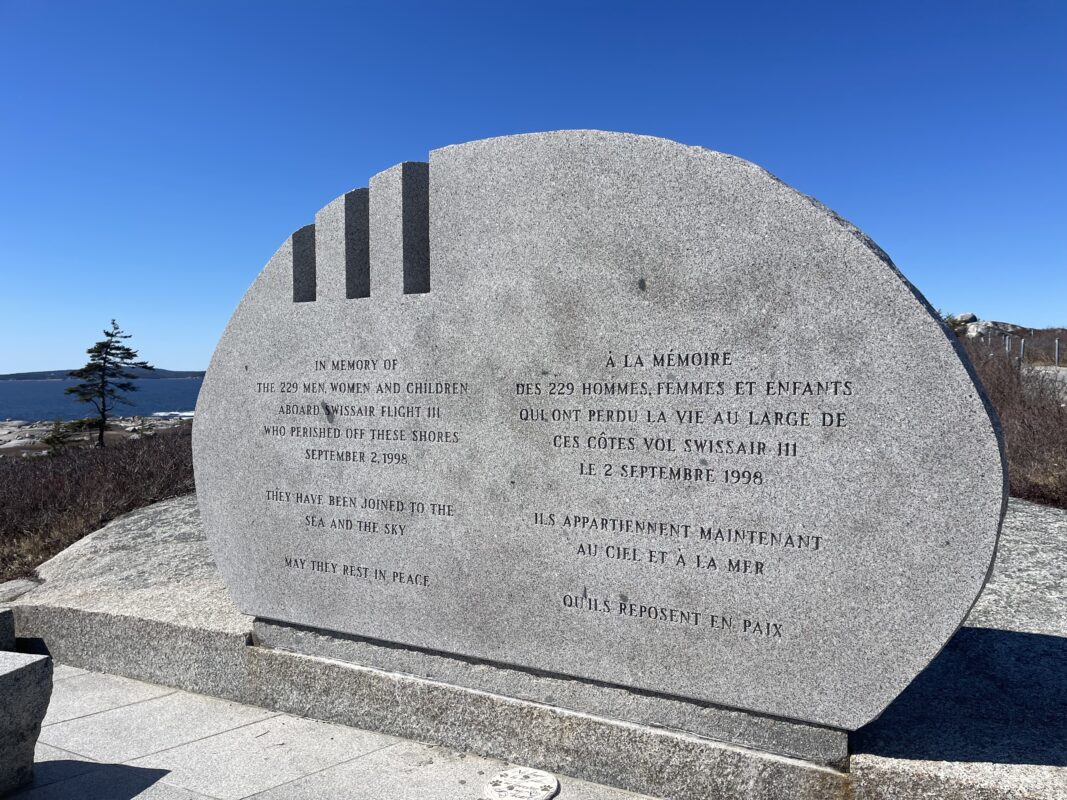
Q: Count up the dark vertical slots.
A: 3